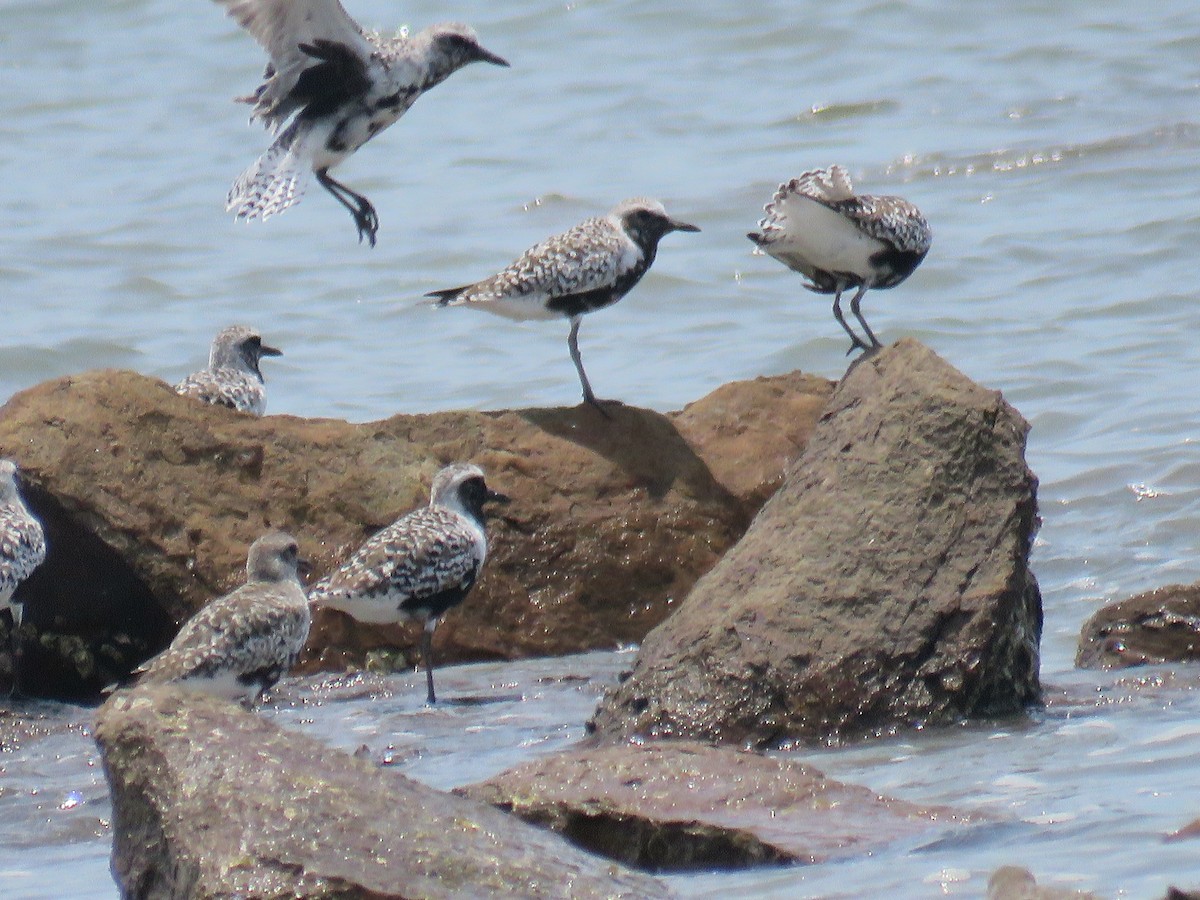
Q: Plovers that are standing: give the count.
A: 6